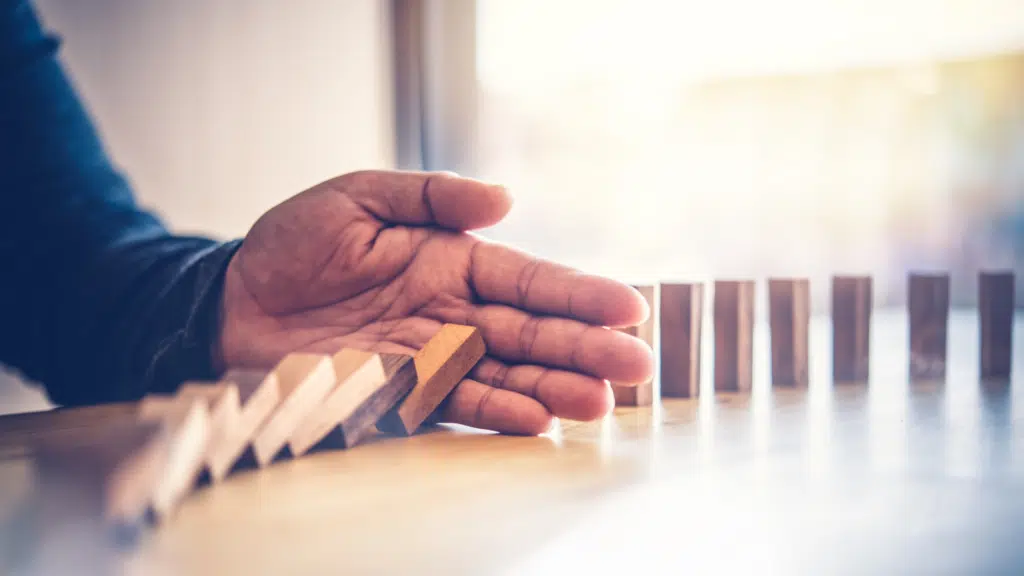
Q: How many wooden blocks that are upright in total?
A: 7